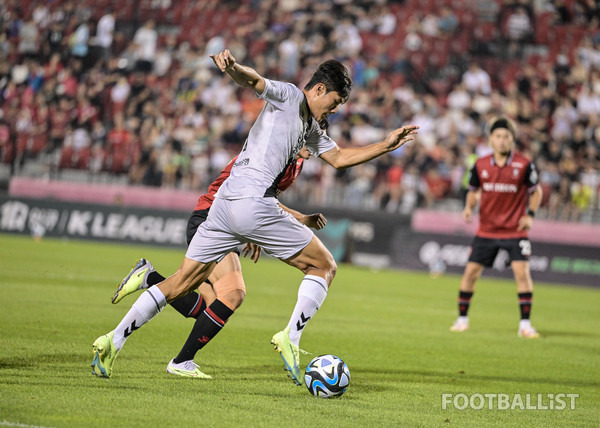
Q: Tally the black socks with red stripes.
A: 4